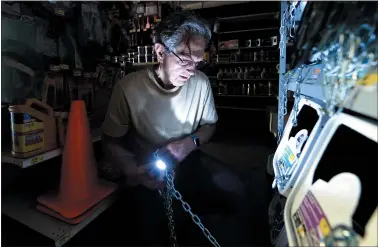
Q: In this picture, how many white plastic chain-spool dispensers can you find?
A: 2